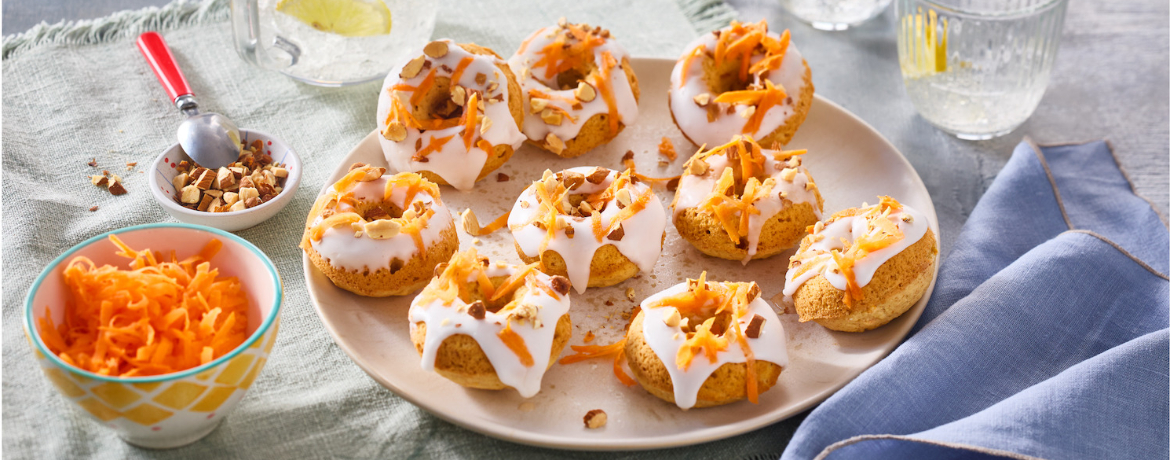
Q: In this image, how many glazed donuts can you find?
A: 9